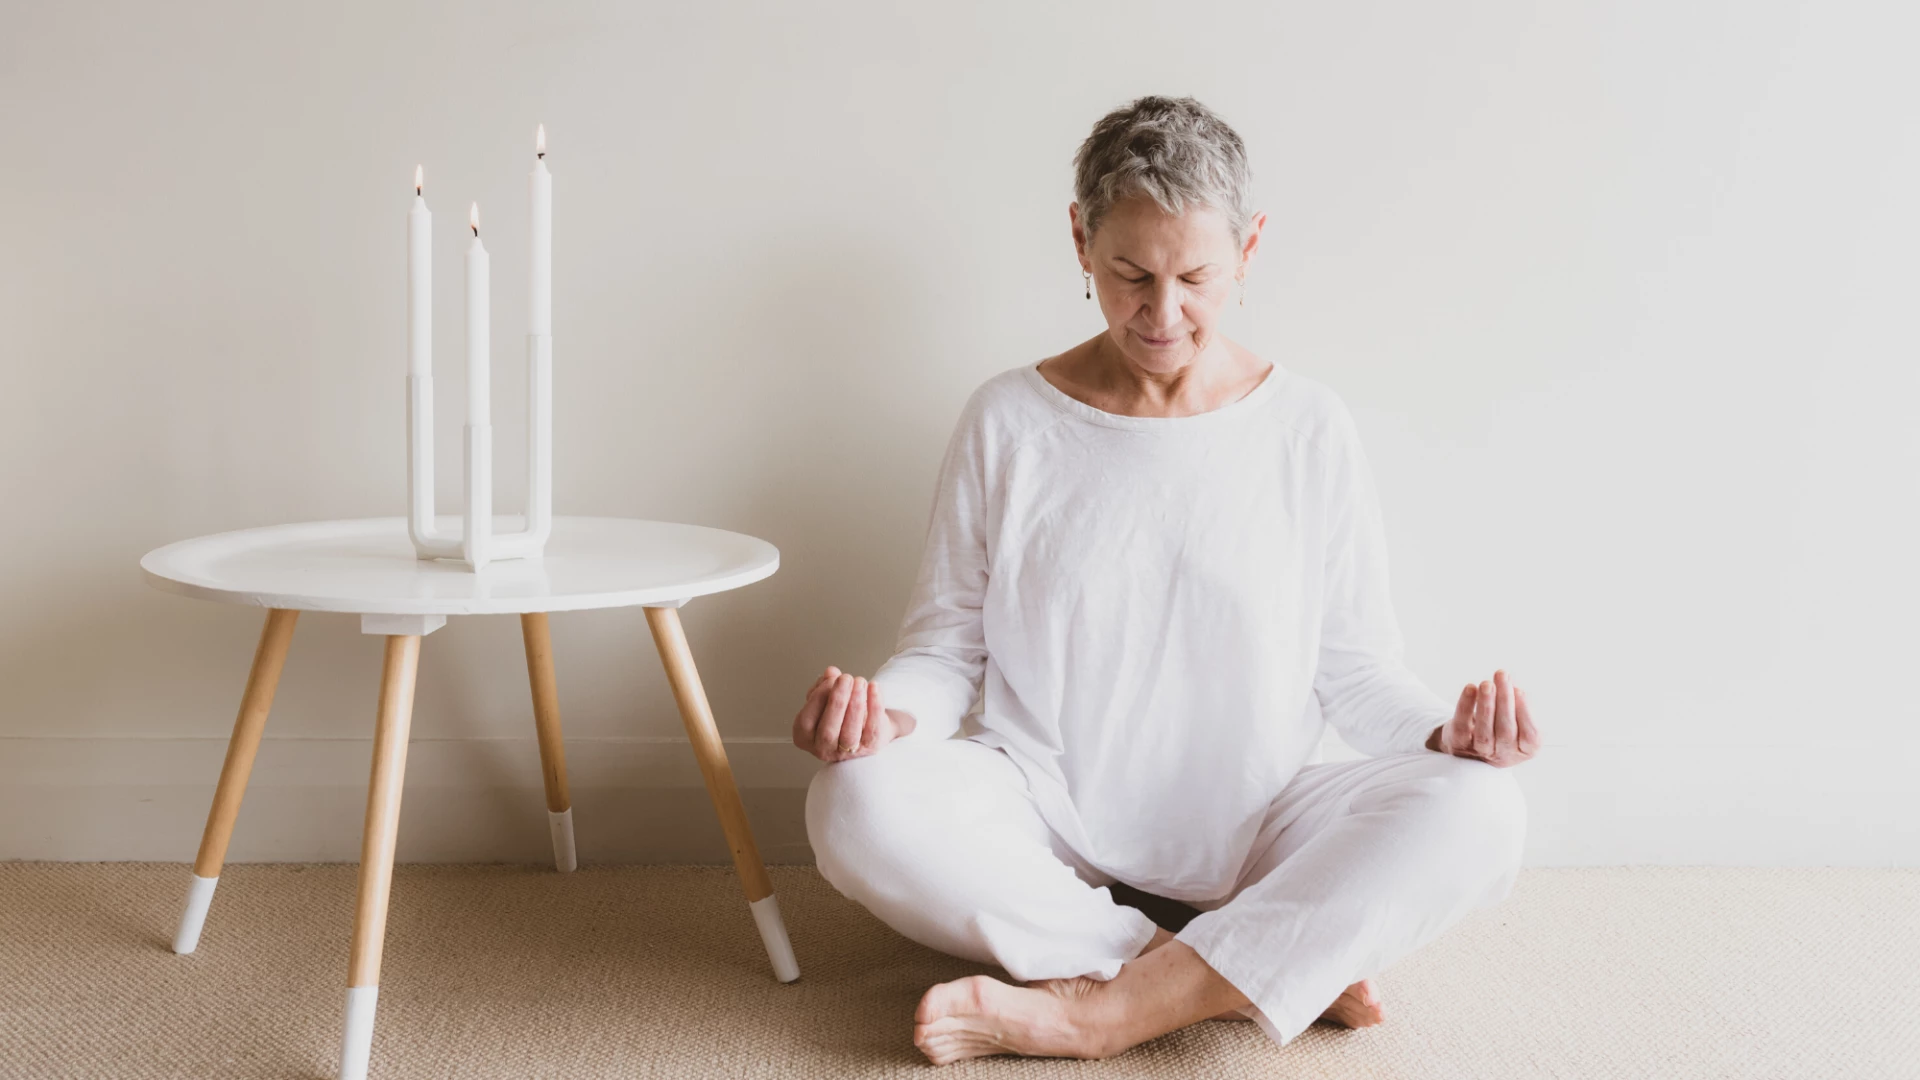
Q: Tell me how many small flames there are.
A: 3